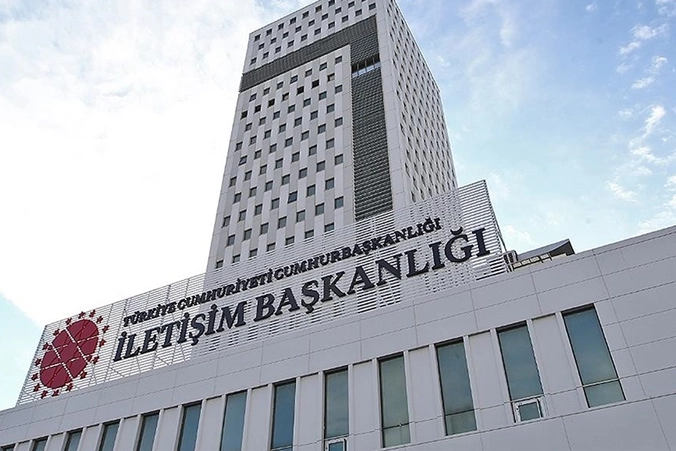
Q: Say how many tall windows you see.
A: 13